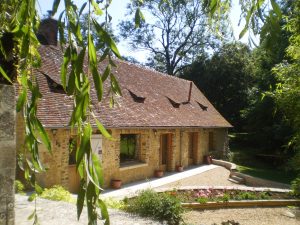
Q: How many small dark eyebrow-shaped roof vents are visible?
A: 4